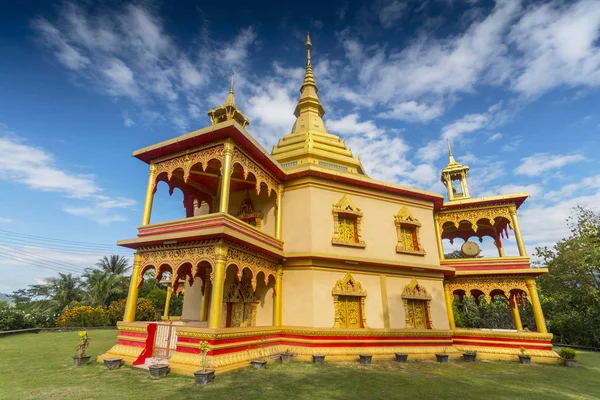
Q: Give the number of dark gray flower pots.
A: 13